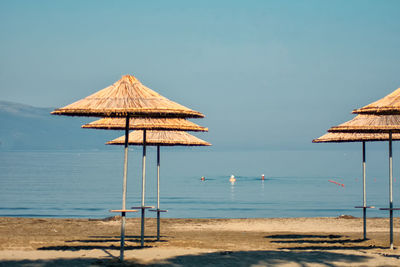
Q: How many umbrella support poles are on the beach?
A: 5